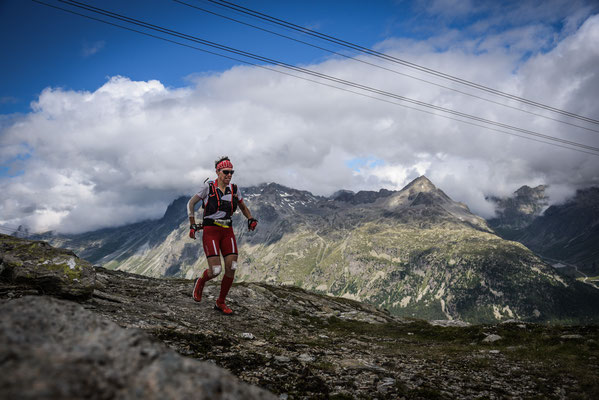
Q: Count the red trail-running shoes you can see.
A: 2